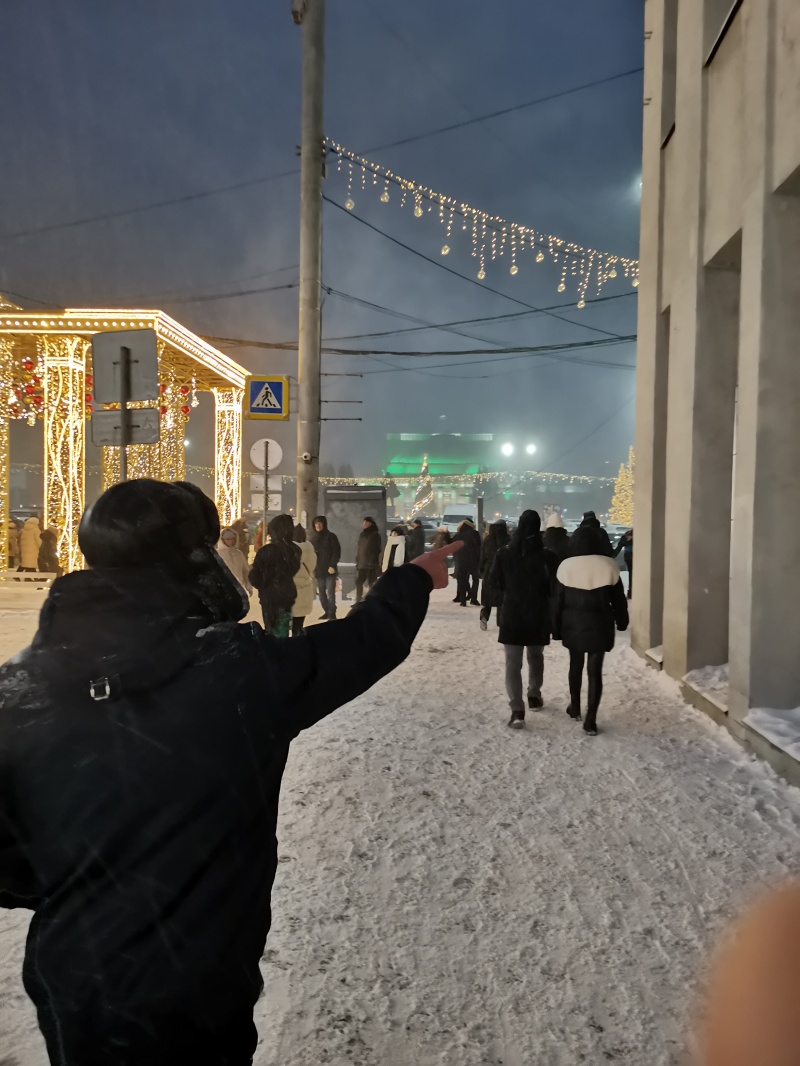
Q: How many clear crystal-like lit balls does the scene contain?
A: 11